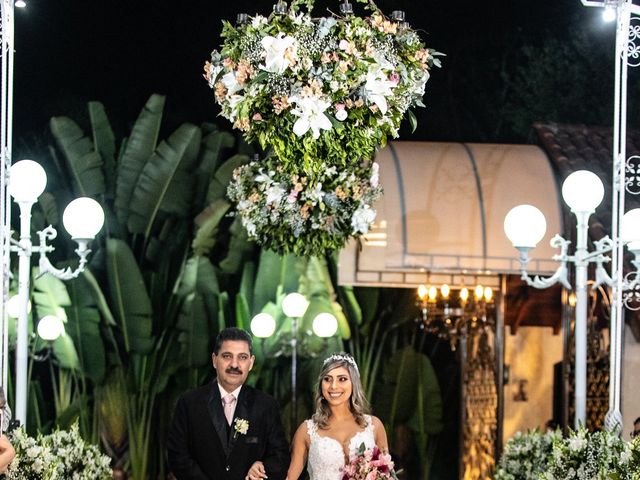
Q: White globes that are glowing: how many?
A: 10